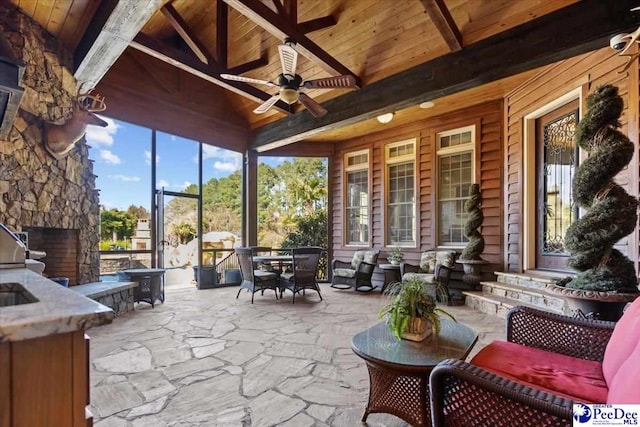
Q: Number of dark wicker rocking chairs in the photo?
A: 2